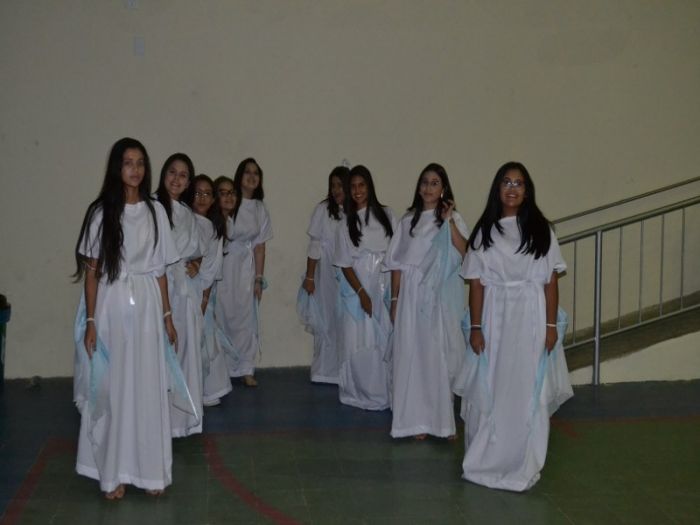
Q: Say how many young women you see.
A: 9